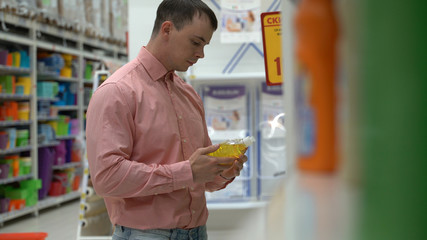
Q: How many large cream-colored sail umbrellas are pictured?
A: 0